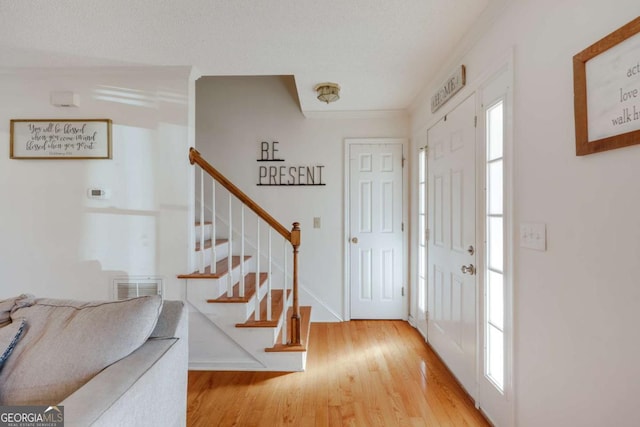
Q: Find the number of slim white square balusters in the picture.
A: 7